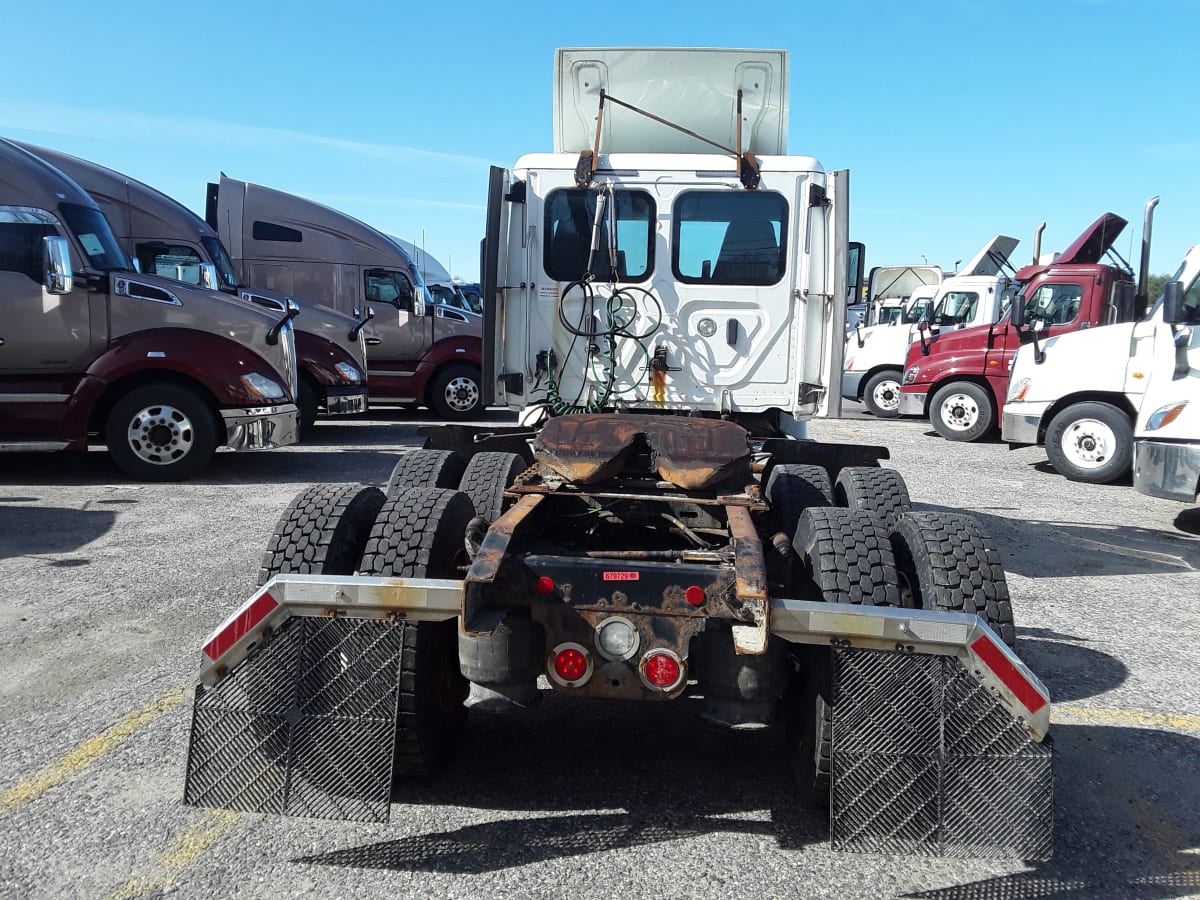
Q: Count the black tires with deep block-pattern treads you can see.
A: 8